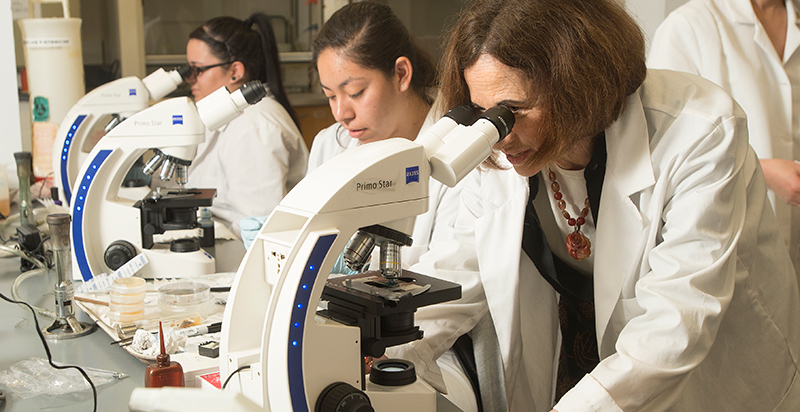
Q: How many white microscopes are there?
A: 3